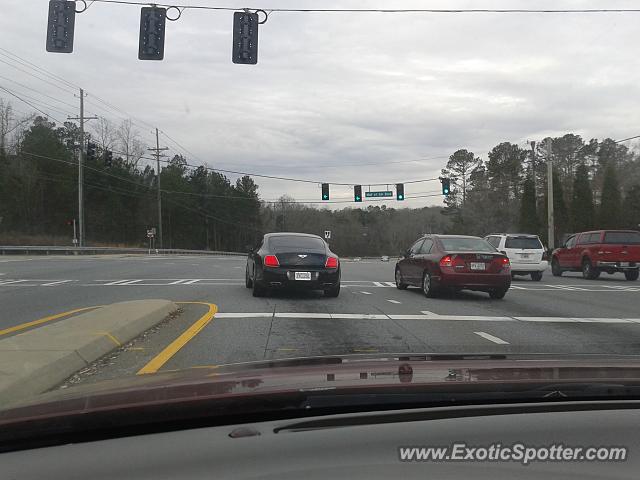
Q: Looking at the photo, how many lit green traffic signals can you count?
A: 4